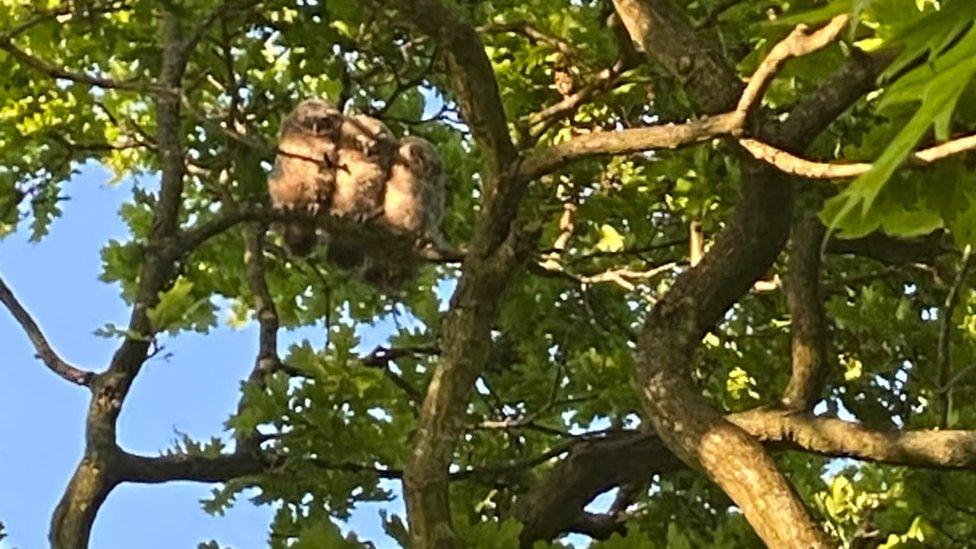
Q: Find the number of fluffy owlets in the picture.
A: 3